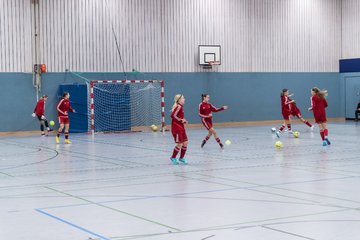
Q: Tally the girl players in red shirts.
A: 7